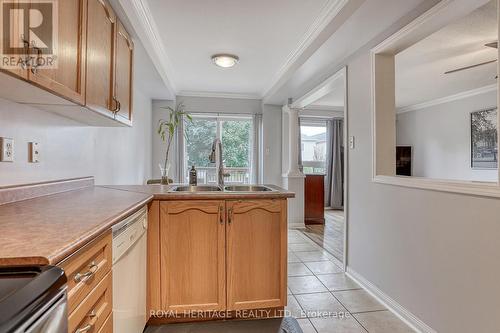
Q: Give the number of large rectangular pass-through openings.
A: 1